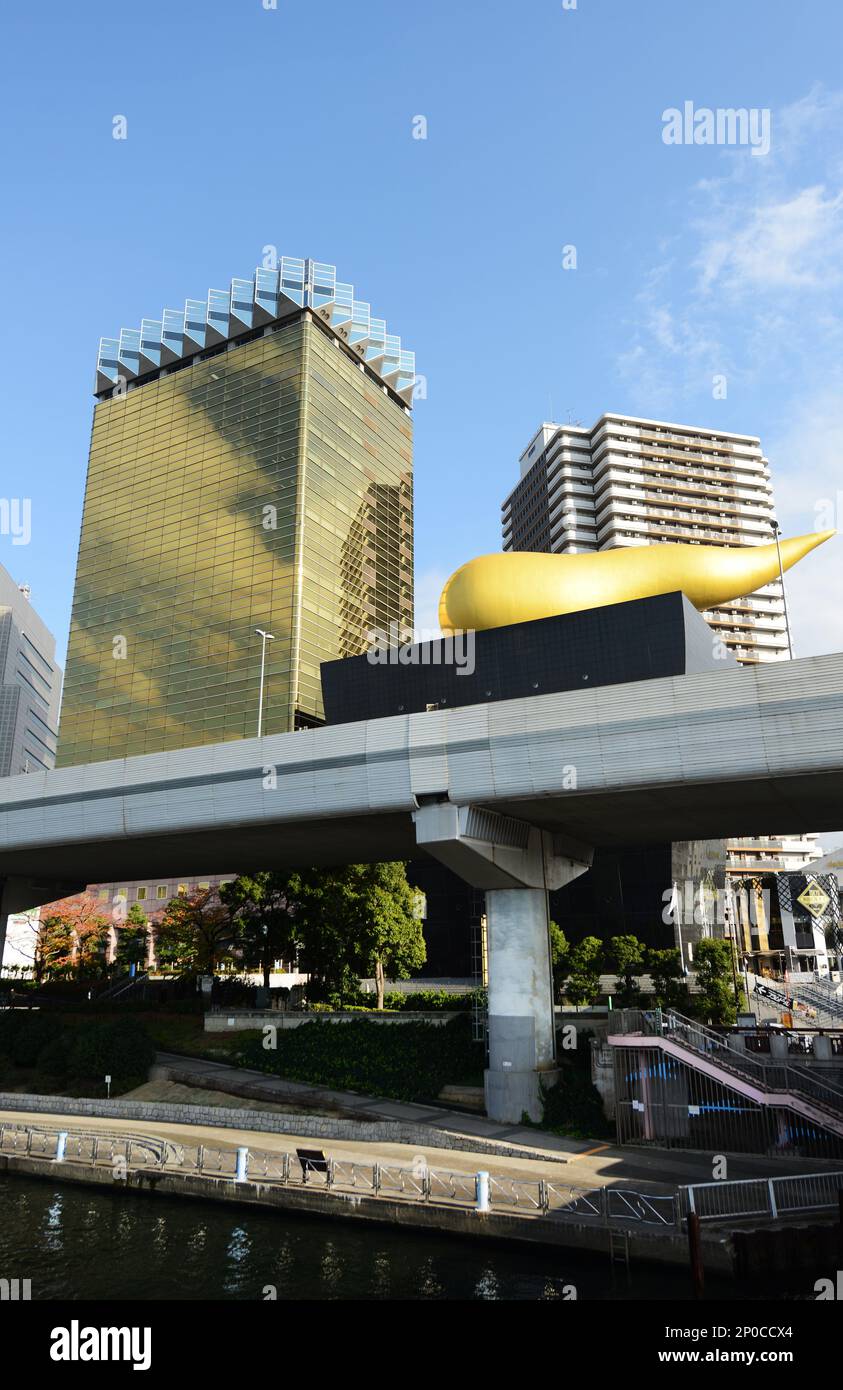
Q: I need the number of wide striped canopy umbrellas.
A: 0